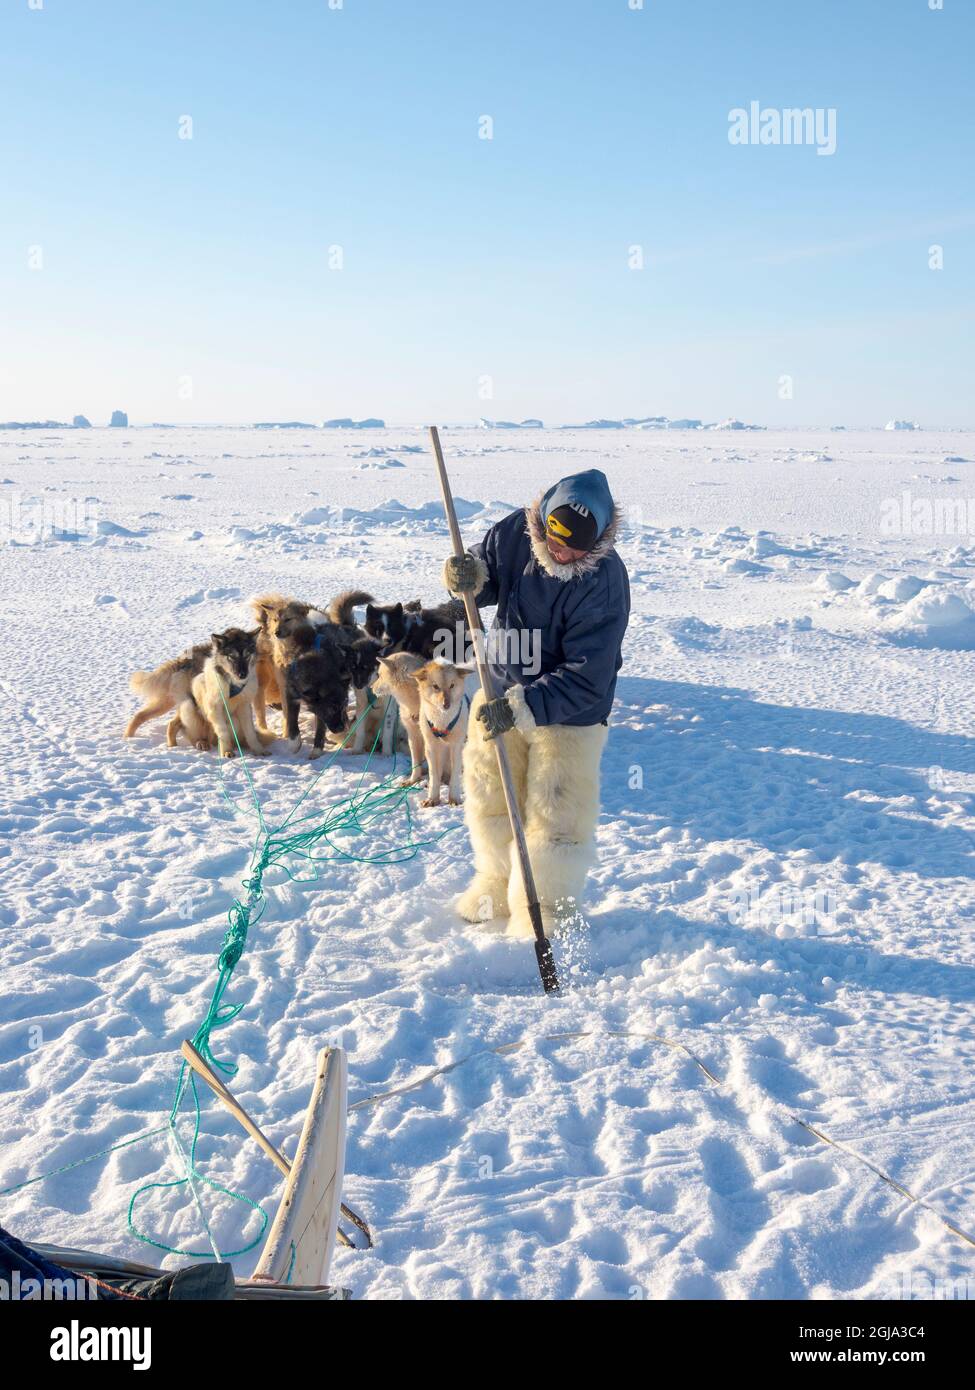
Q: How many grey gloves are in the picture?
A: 2